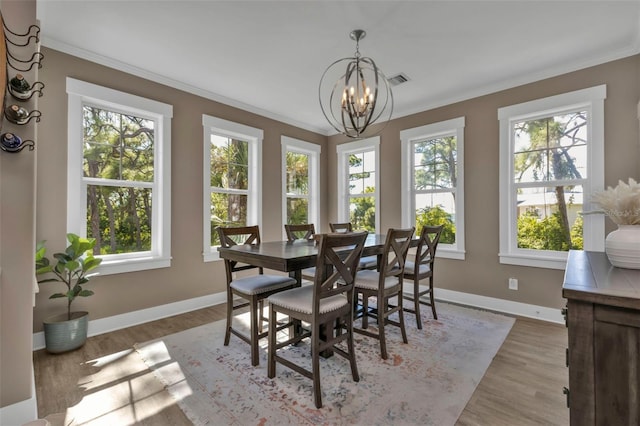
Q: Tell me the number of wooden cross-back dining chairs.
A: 6